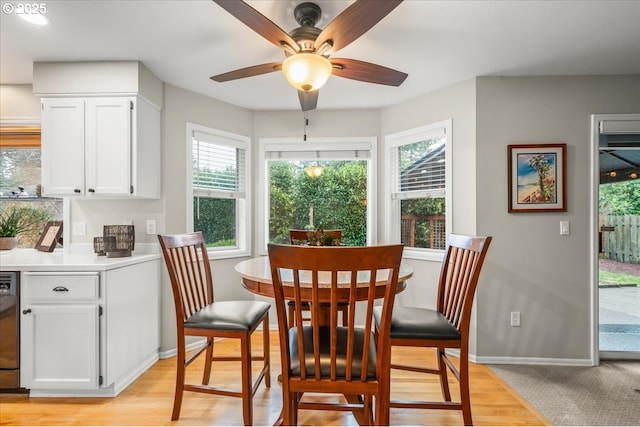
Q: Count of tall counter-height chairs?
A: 4